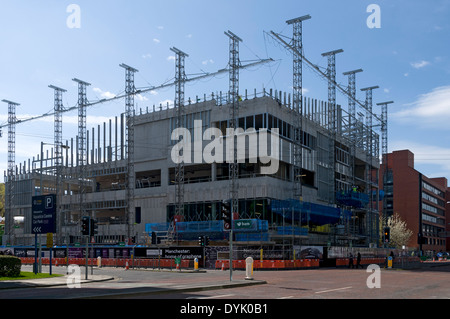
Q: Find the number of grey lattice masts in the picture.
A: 11